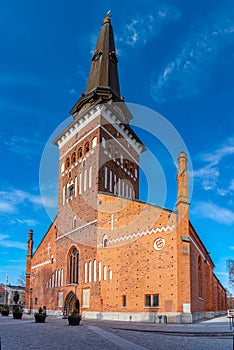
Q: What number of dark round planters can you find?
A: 4